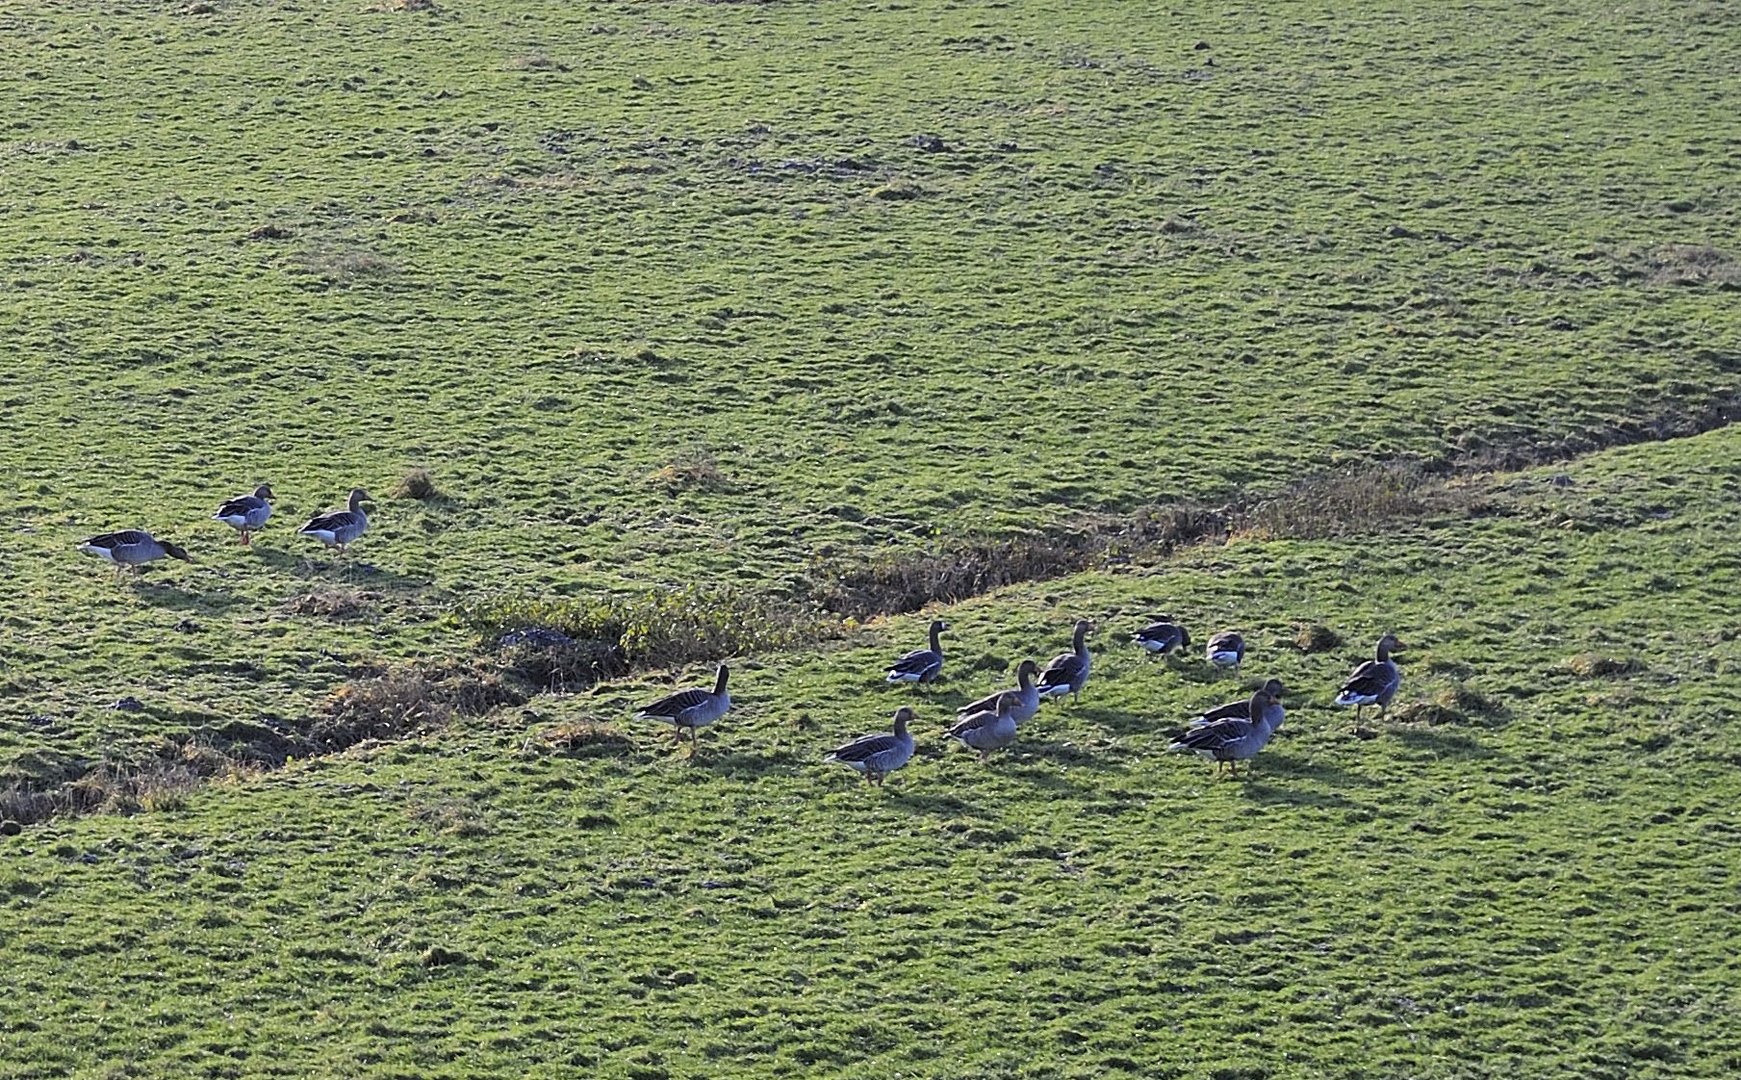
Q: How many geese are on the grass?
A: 14